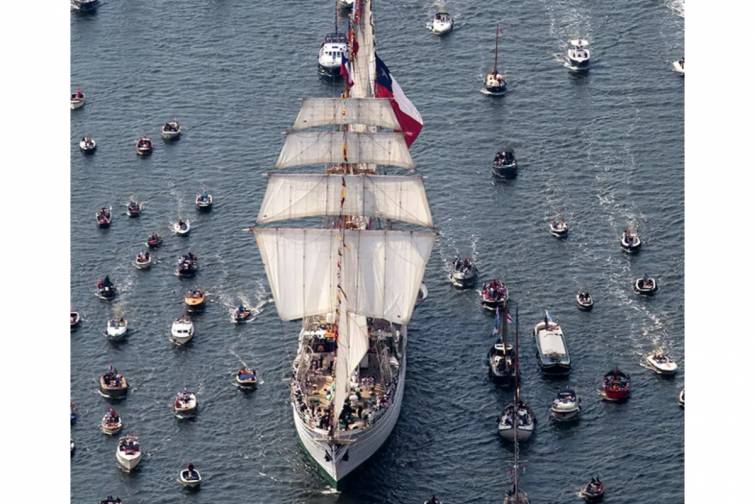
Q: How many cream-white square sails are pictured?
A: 4